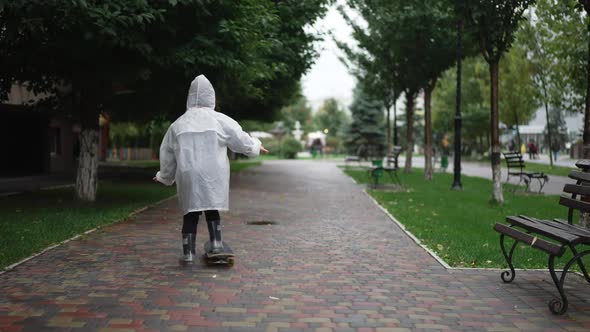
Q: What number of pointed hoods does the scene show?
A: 1